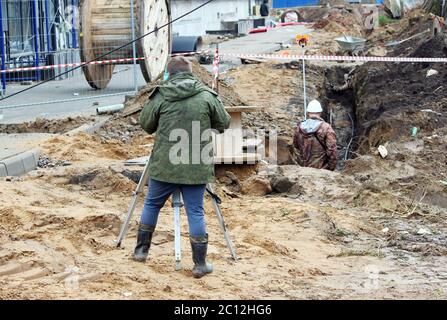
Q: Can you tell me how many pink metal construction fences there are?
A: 0